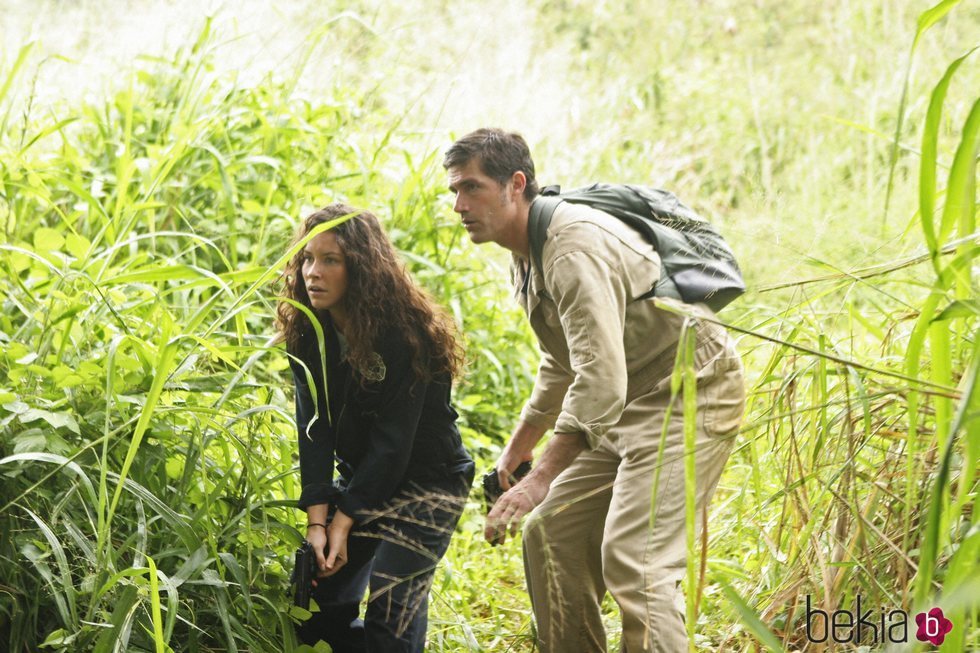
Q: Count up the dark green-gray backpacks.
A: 1